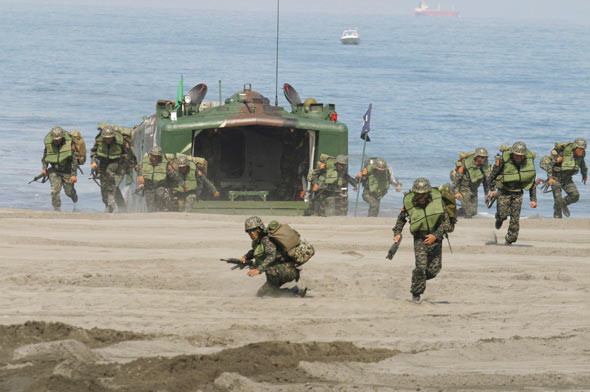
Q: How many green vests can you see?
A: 11